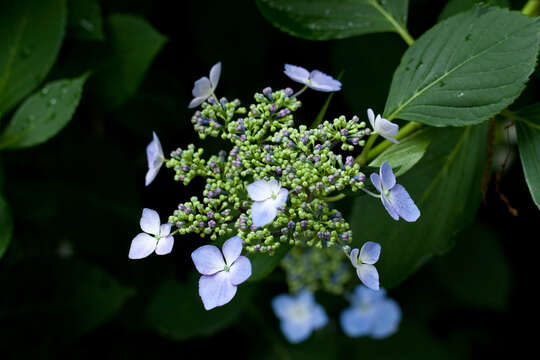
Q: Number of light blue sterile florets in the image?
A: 11